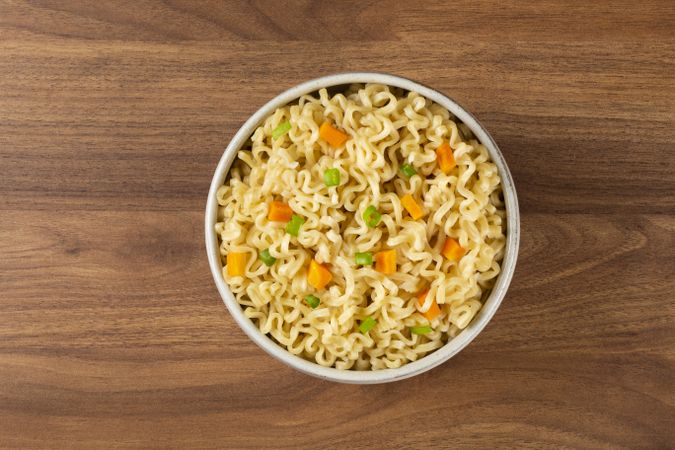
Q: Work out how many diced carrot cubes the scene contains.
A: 9